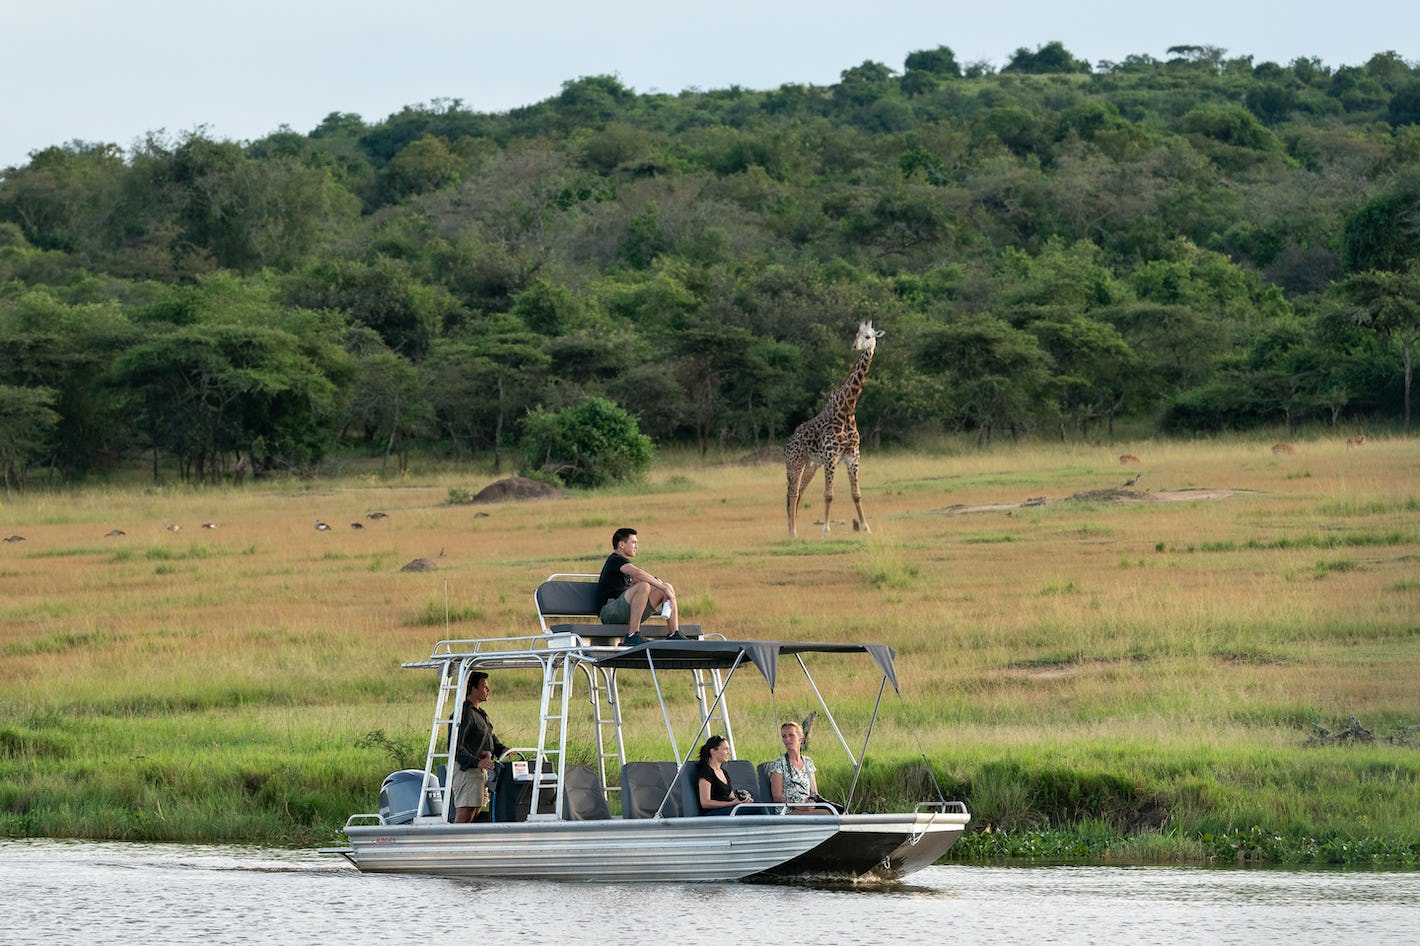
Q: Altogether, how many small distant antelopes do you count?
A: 3